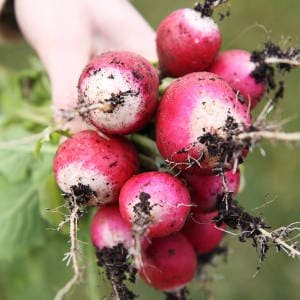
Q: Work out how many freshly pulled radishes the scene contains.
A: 10